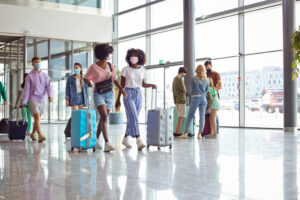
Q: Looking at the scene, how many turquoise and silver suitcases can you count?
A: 2